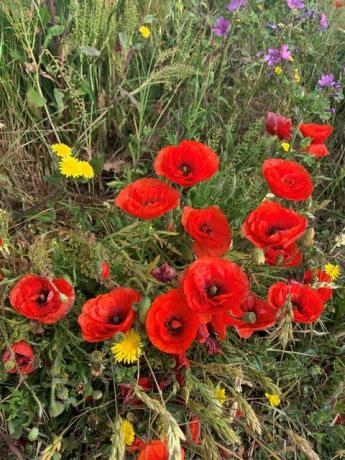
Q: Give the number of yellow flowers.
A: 12